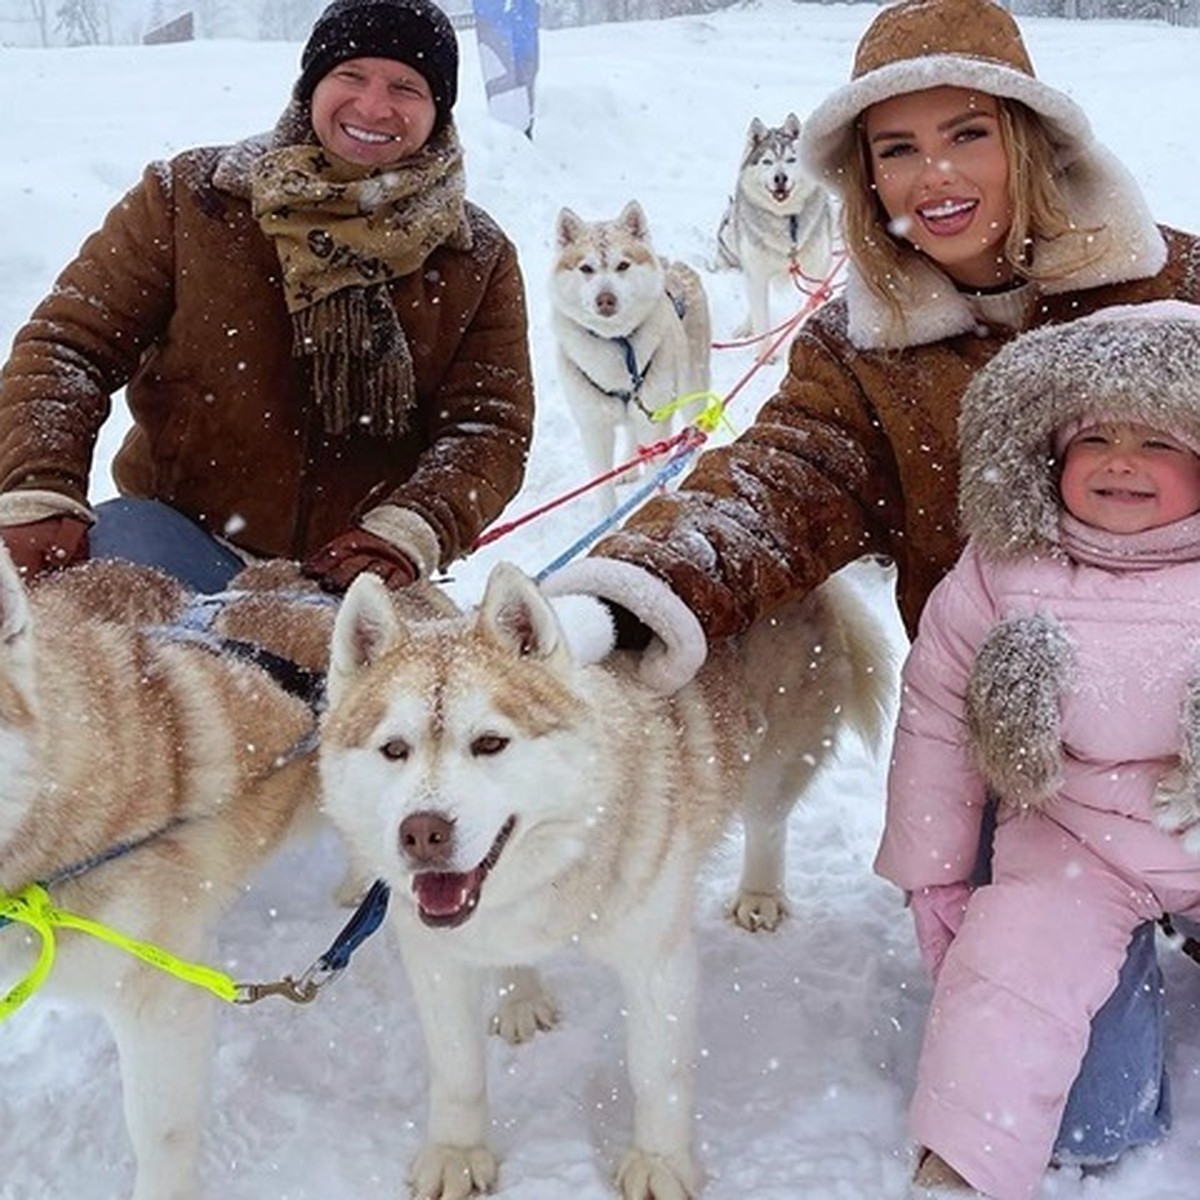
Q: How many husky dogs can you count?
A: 4